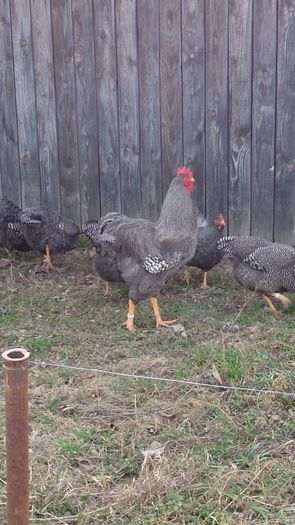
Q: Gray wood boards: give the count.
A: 14